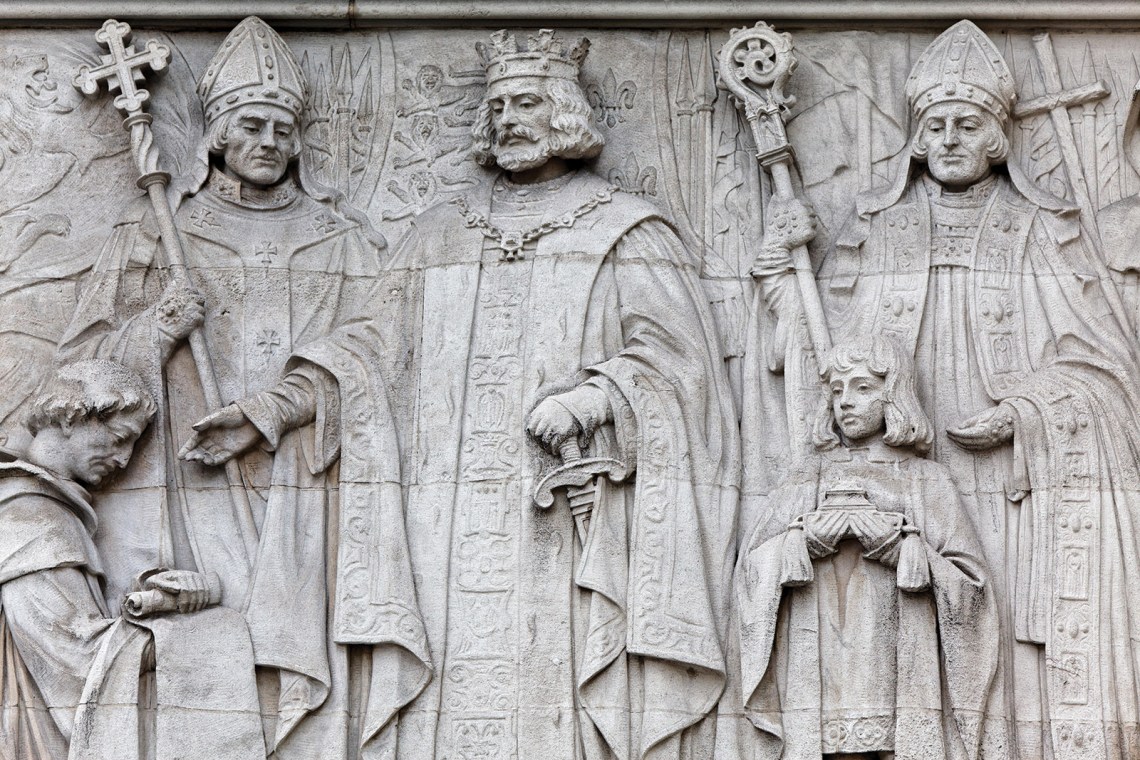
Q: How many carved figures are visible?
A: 5